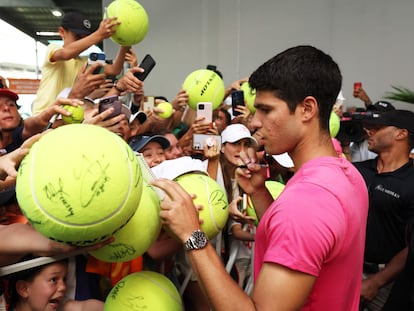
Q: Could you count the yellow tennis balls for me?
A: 11